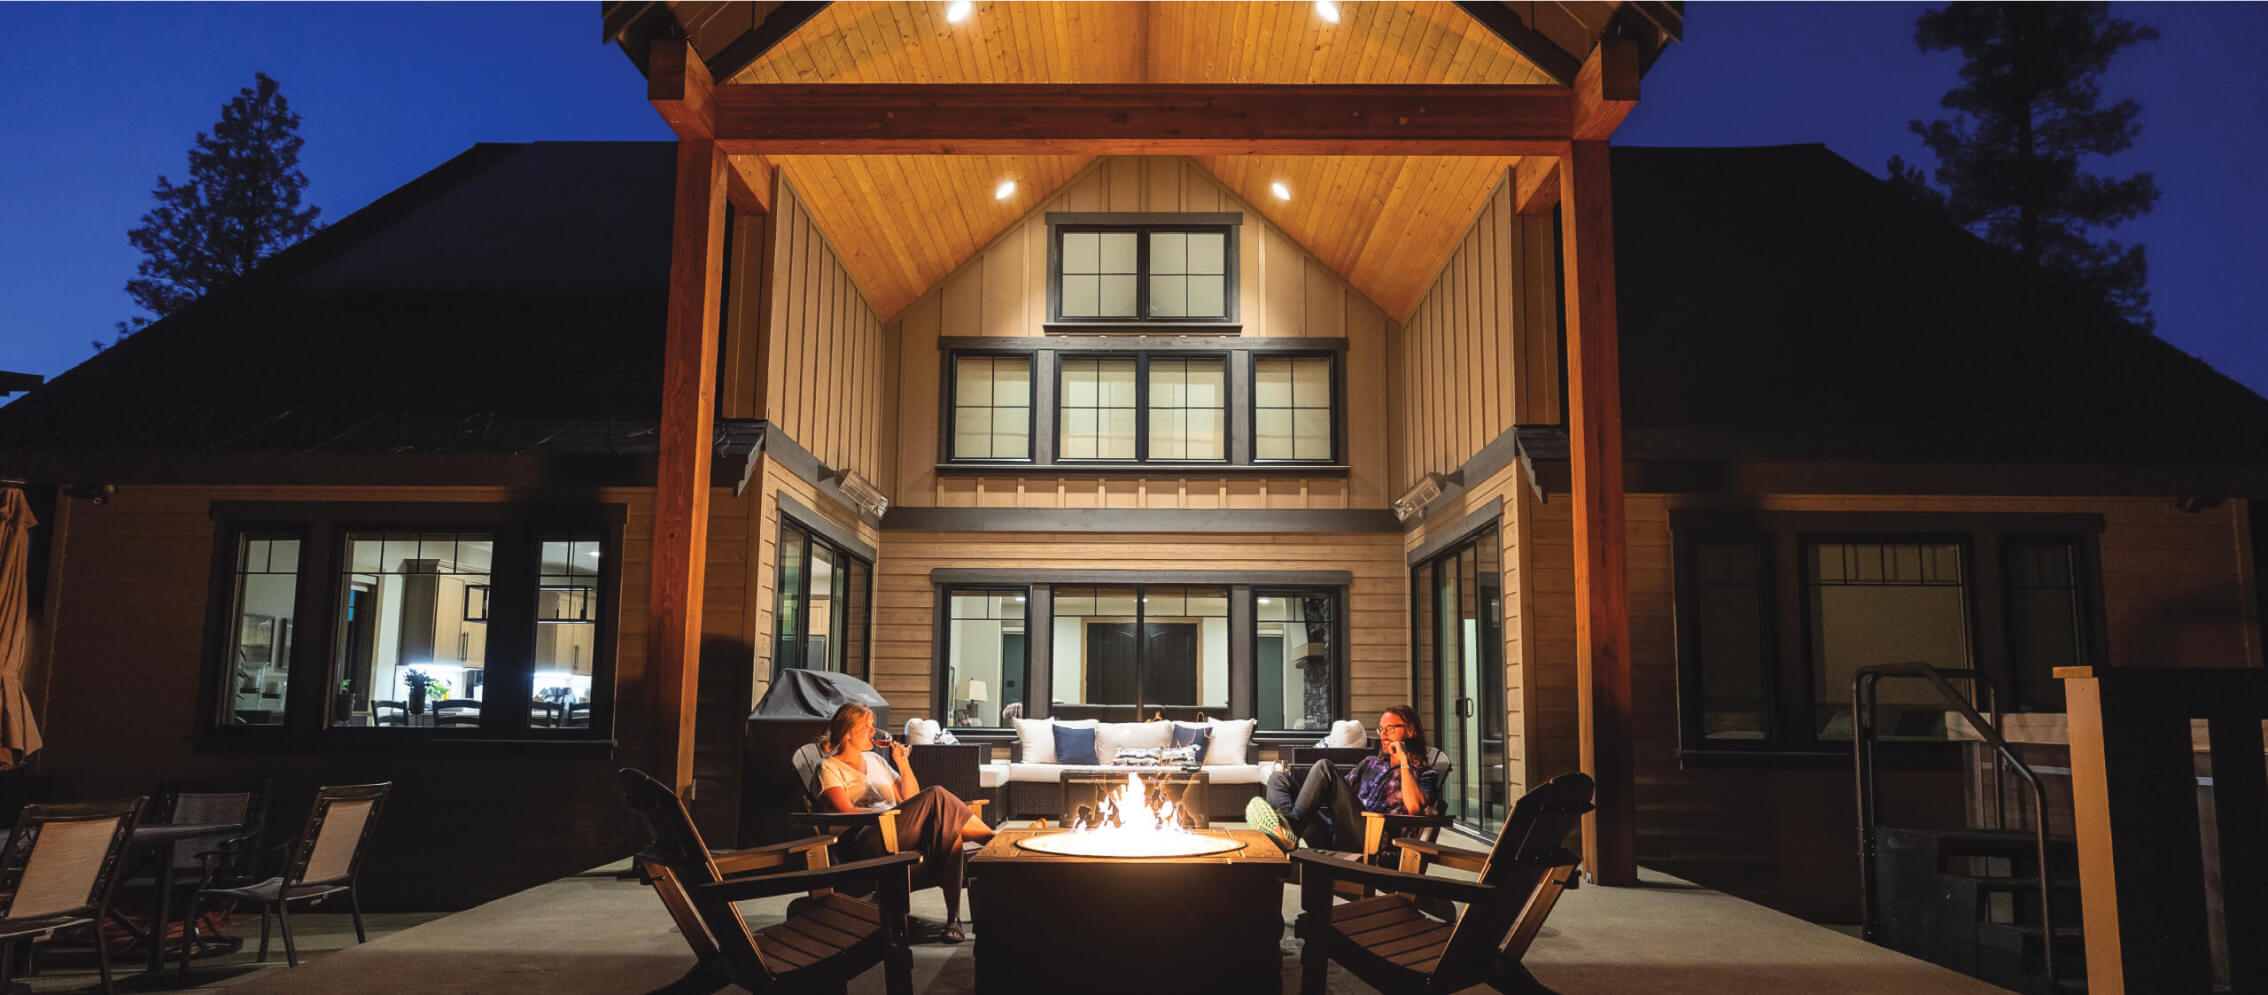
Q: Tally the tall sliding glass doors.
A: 2